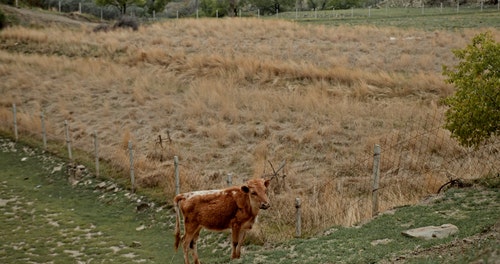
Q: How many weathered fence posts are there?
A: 9